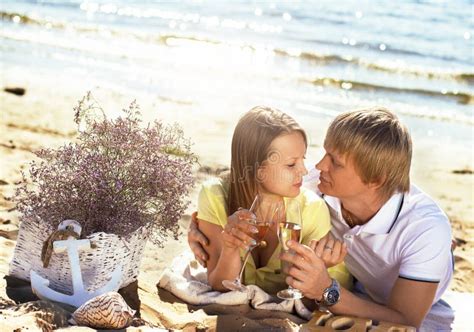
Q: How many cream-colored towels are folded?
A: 1